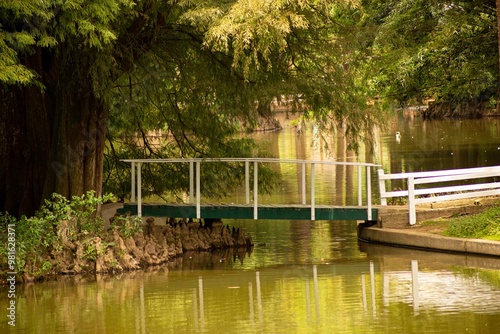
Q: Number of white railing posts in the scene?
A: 12